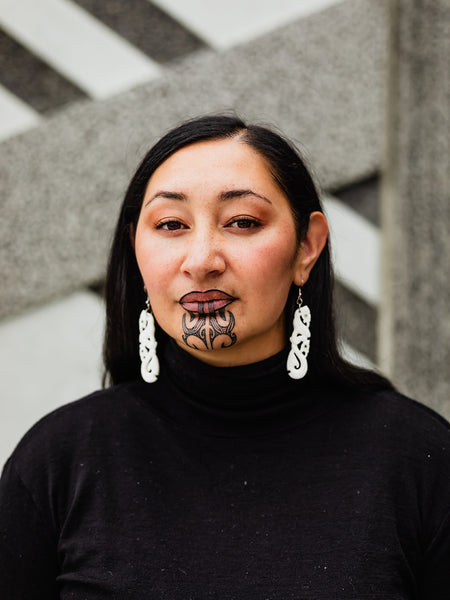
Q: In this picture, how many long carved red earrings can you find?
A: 0